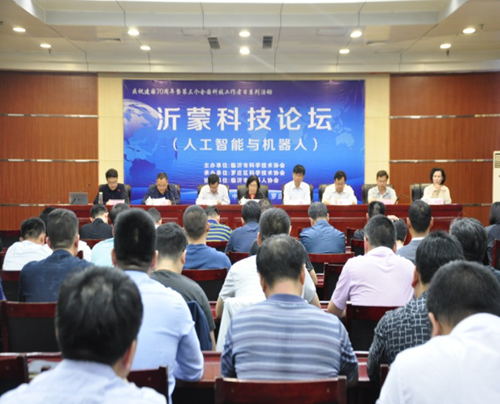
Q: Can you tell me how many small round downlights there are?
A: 10